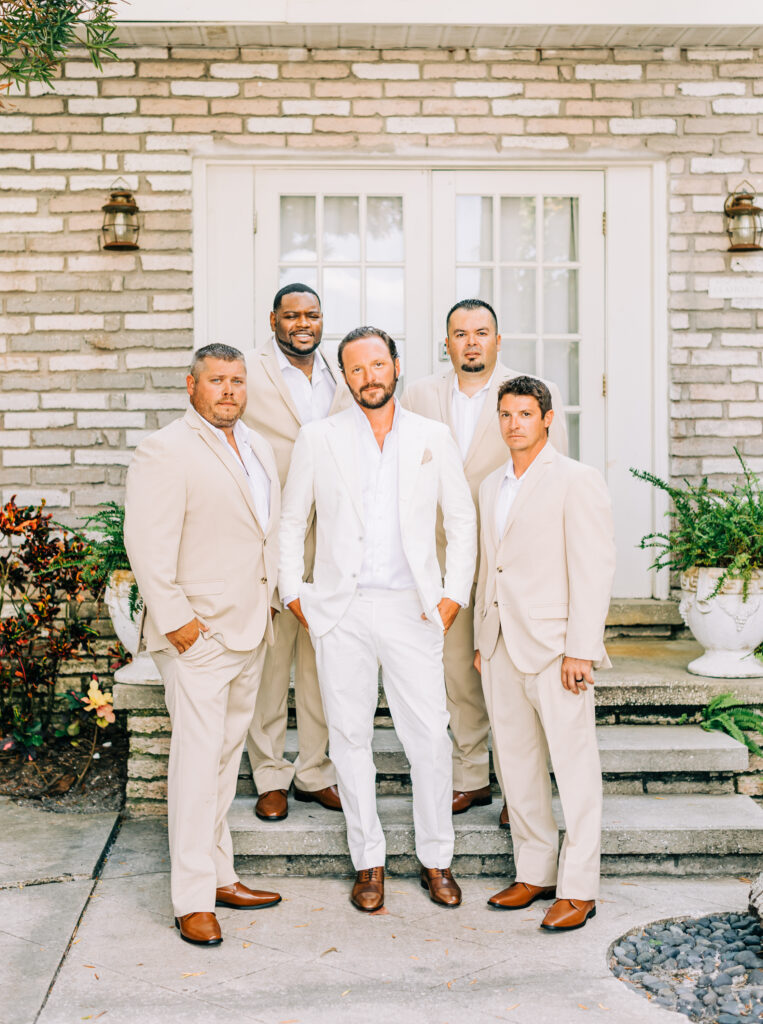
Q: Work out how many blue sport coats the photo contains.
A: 0